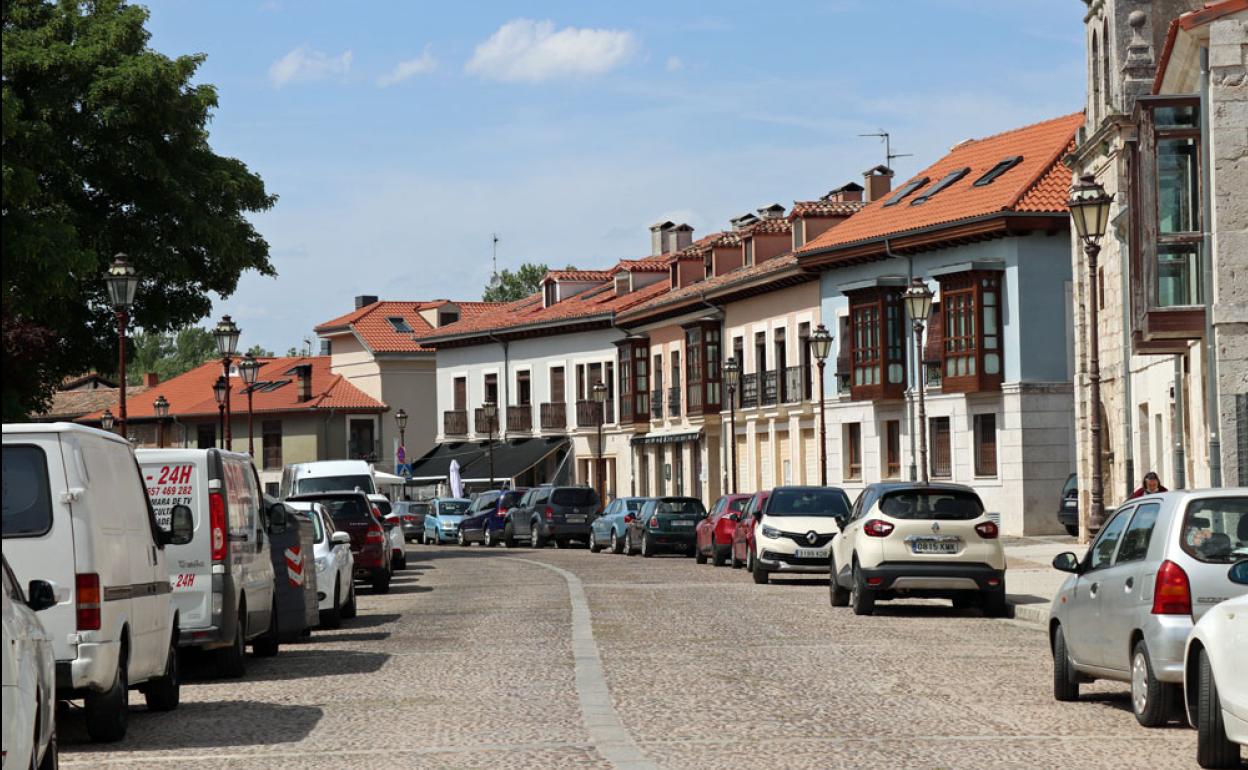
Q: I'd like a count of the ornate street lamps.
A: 13